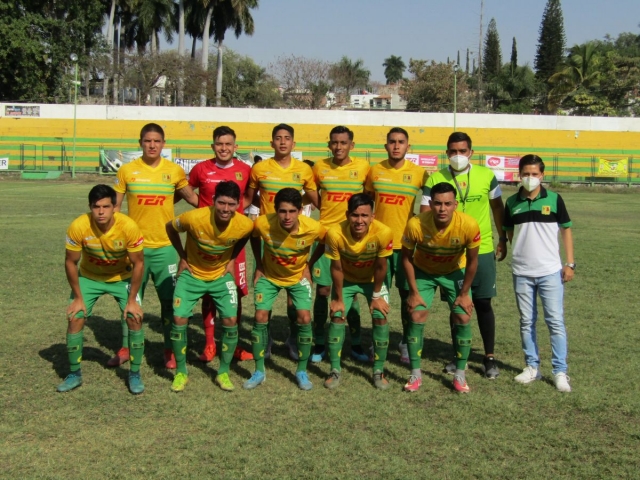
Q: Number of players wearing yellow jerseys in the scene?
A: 9